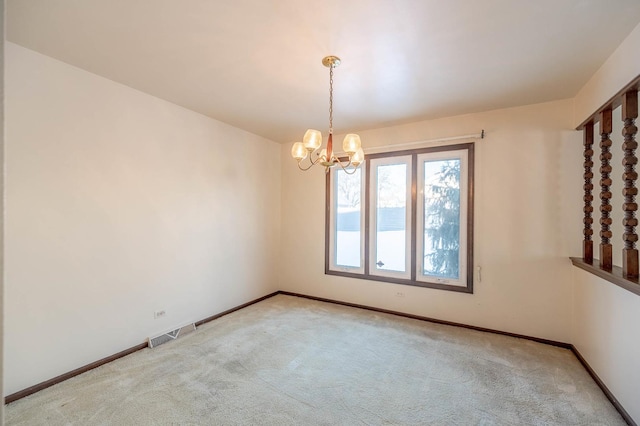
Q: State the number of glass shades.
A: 5